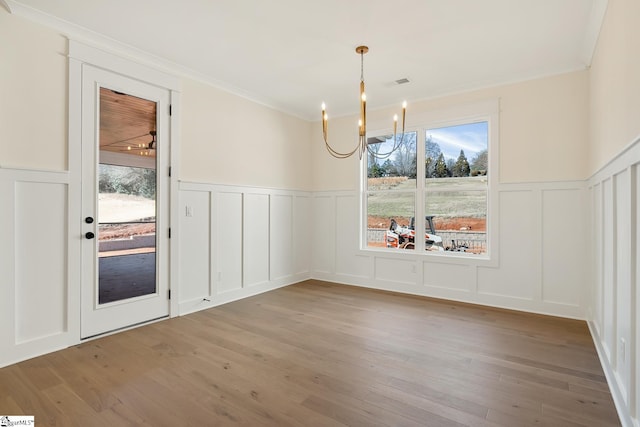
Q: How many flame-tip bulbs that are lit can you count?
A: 6